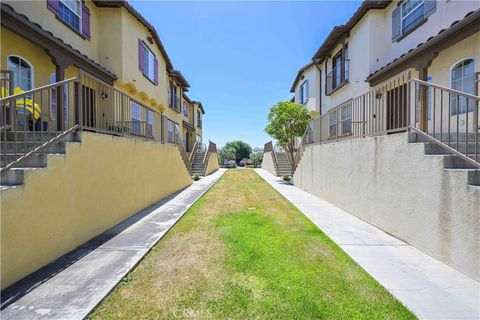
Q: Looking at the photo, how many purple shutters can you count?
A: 4